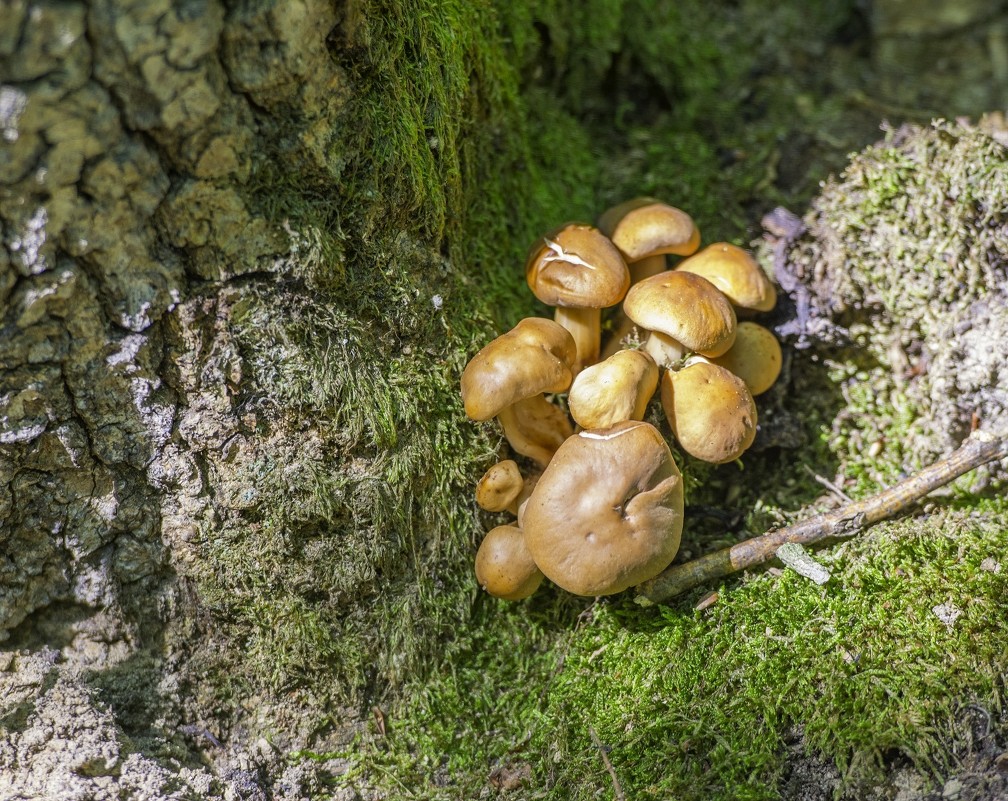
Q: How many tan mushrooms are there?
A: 11